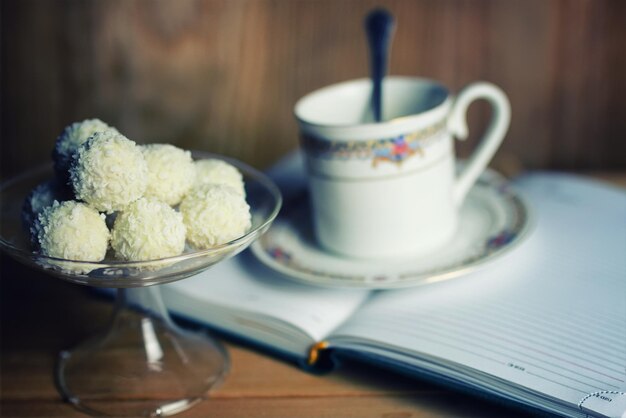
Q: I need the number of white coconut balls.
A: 8